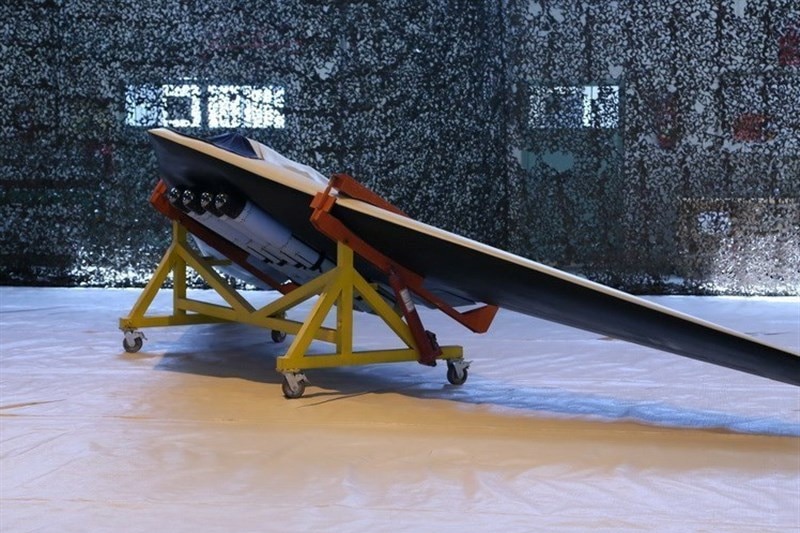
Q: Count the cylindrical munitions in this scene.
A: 4